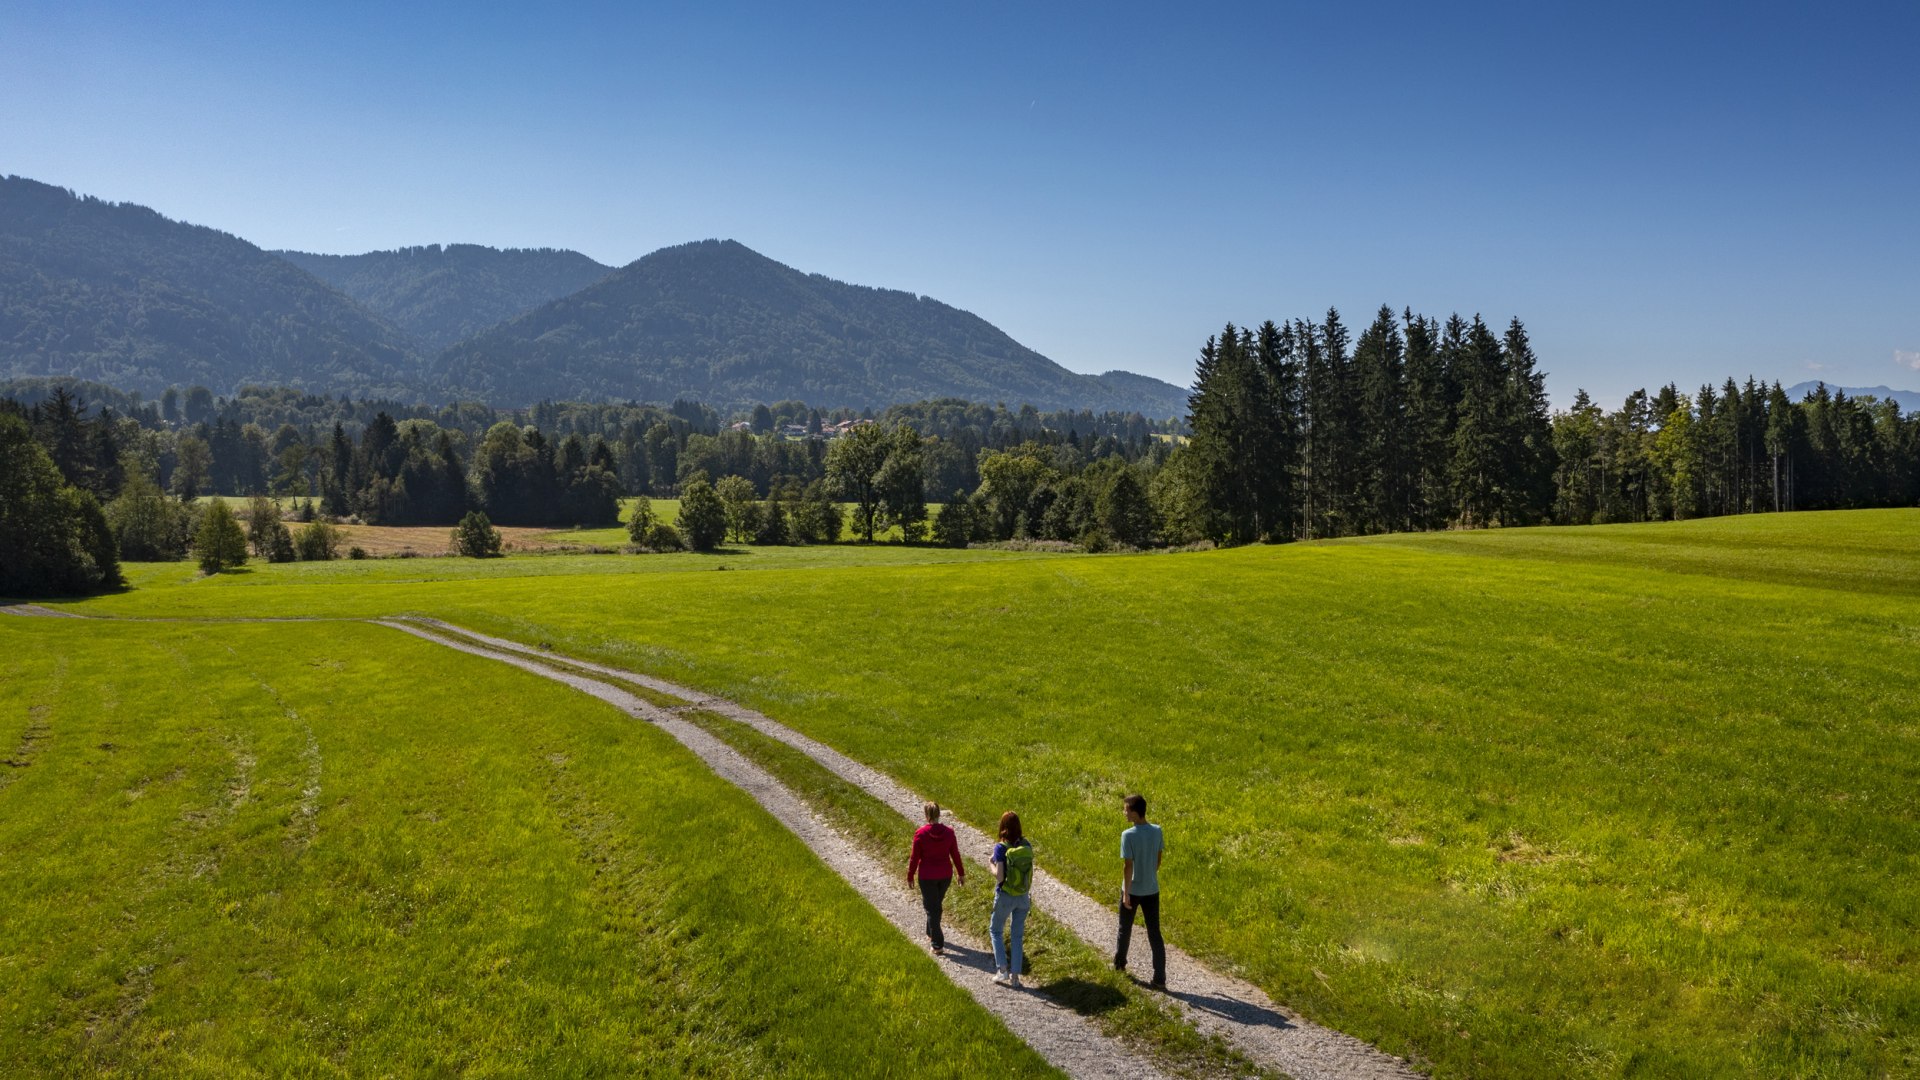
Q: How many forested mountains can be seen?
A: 3